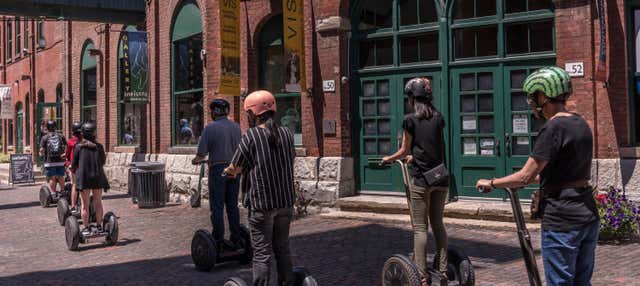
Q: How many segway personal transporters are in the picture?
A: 7